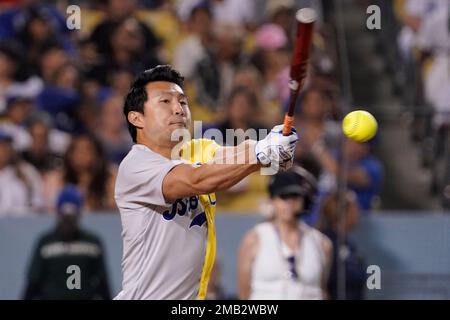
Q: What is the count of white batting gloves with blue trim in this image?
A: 2